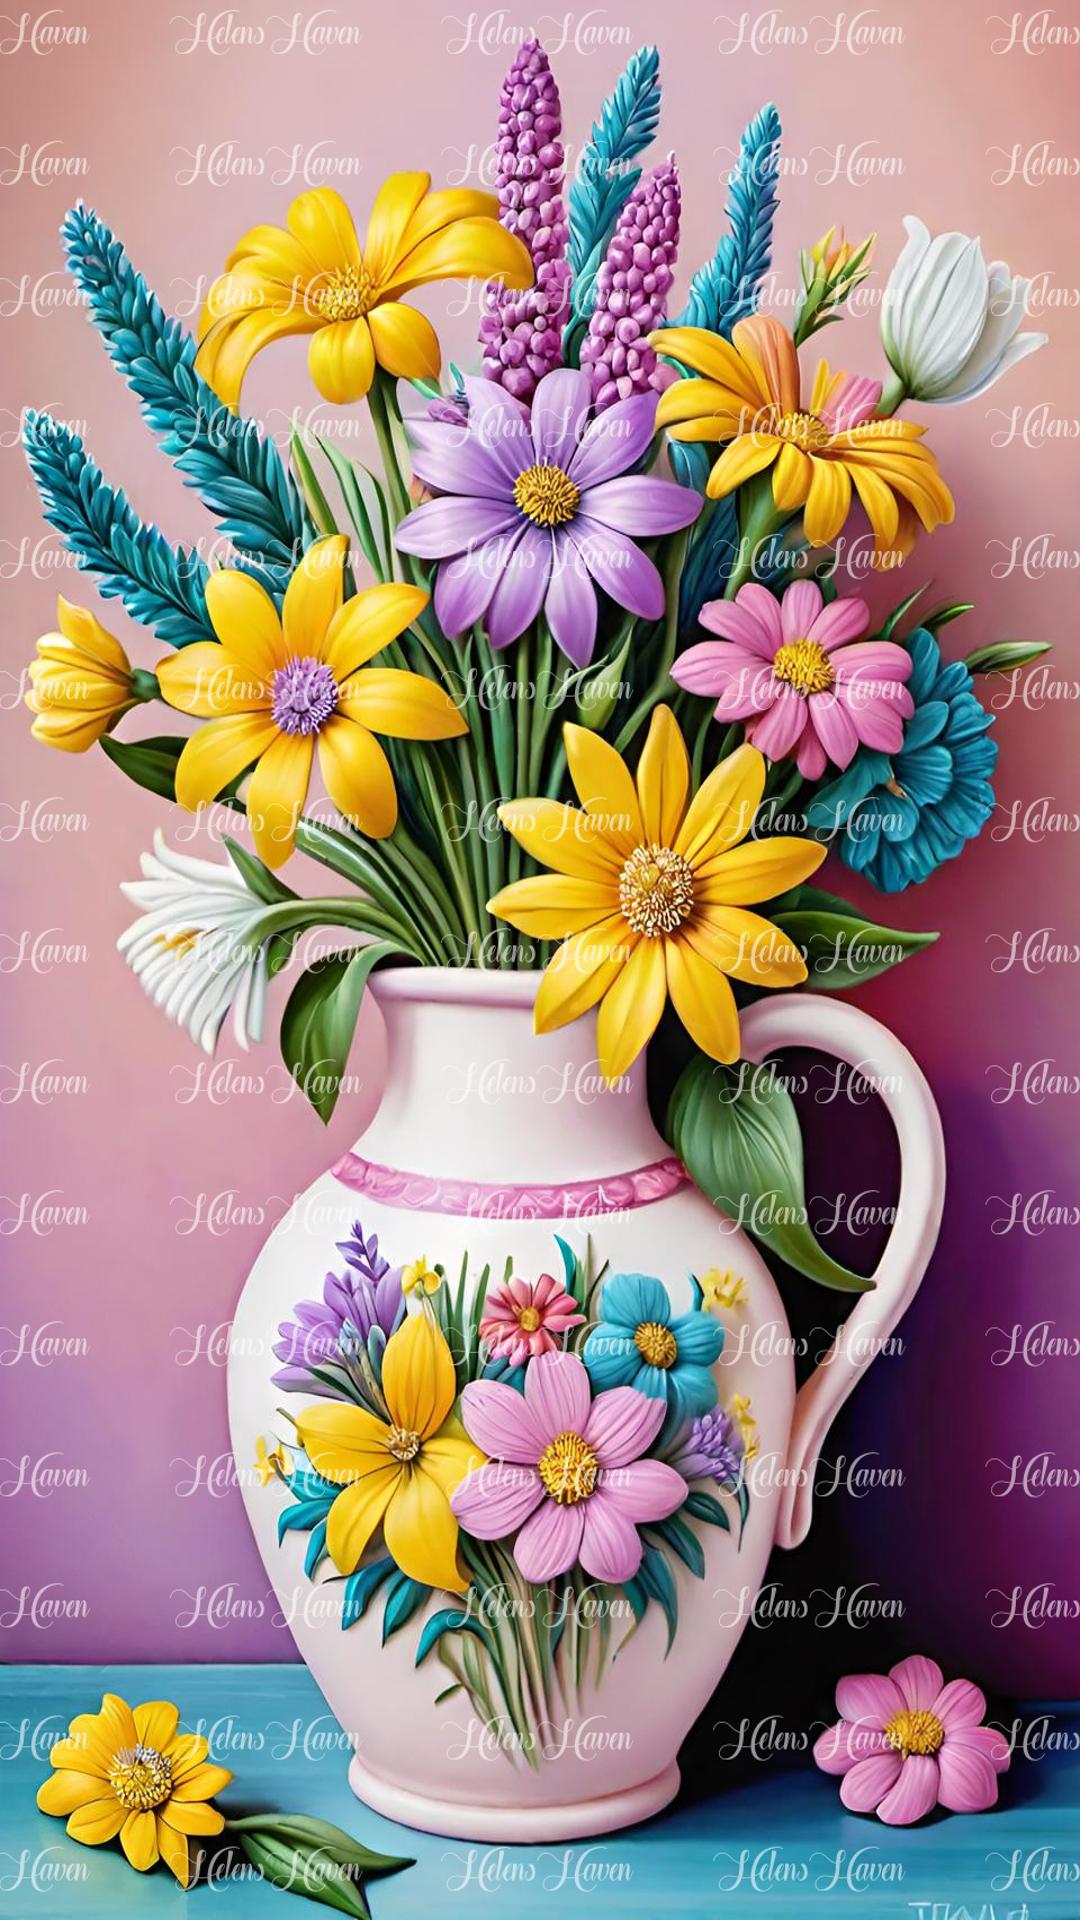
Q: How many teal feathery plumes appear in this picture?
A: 4